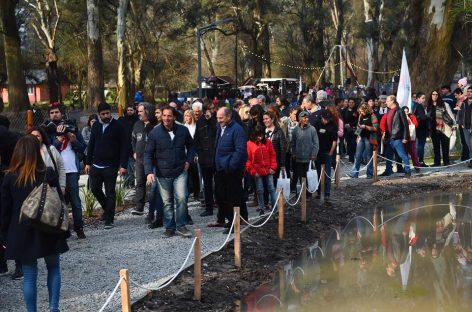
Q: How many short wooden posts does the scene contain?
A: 8